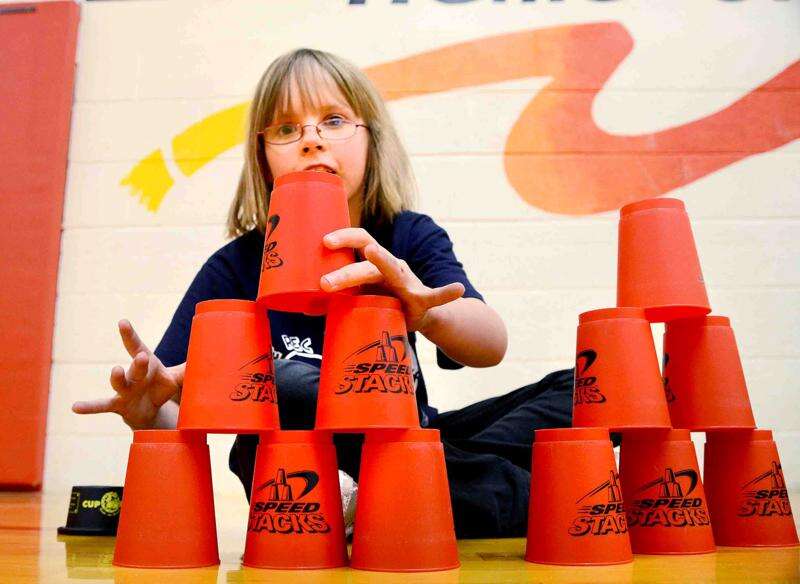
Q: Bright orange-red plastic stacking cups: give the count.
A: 12